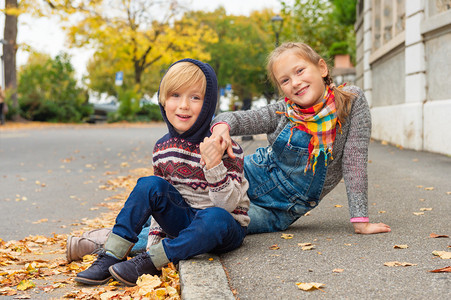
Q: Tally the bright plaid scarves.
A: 1